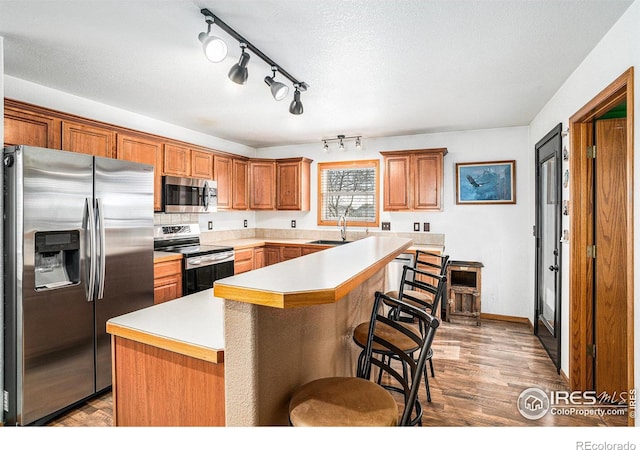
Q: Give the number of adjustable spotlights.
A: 7